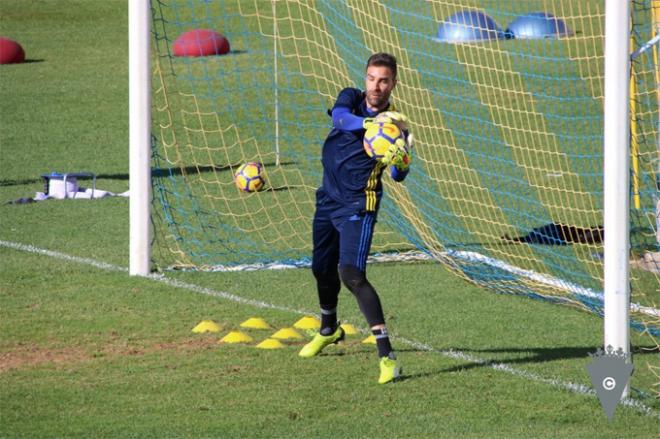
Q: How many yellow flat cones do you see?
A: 8